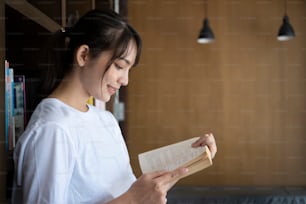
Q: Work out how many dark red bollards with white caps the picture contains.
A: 0